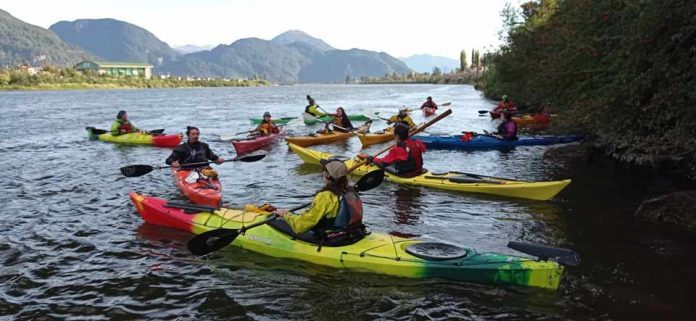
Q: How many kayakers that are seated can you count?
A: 11